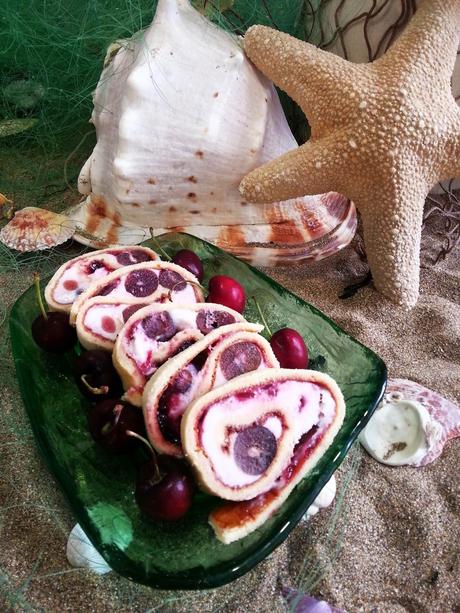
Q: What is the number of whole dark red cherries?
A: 7